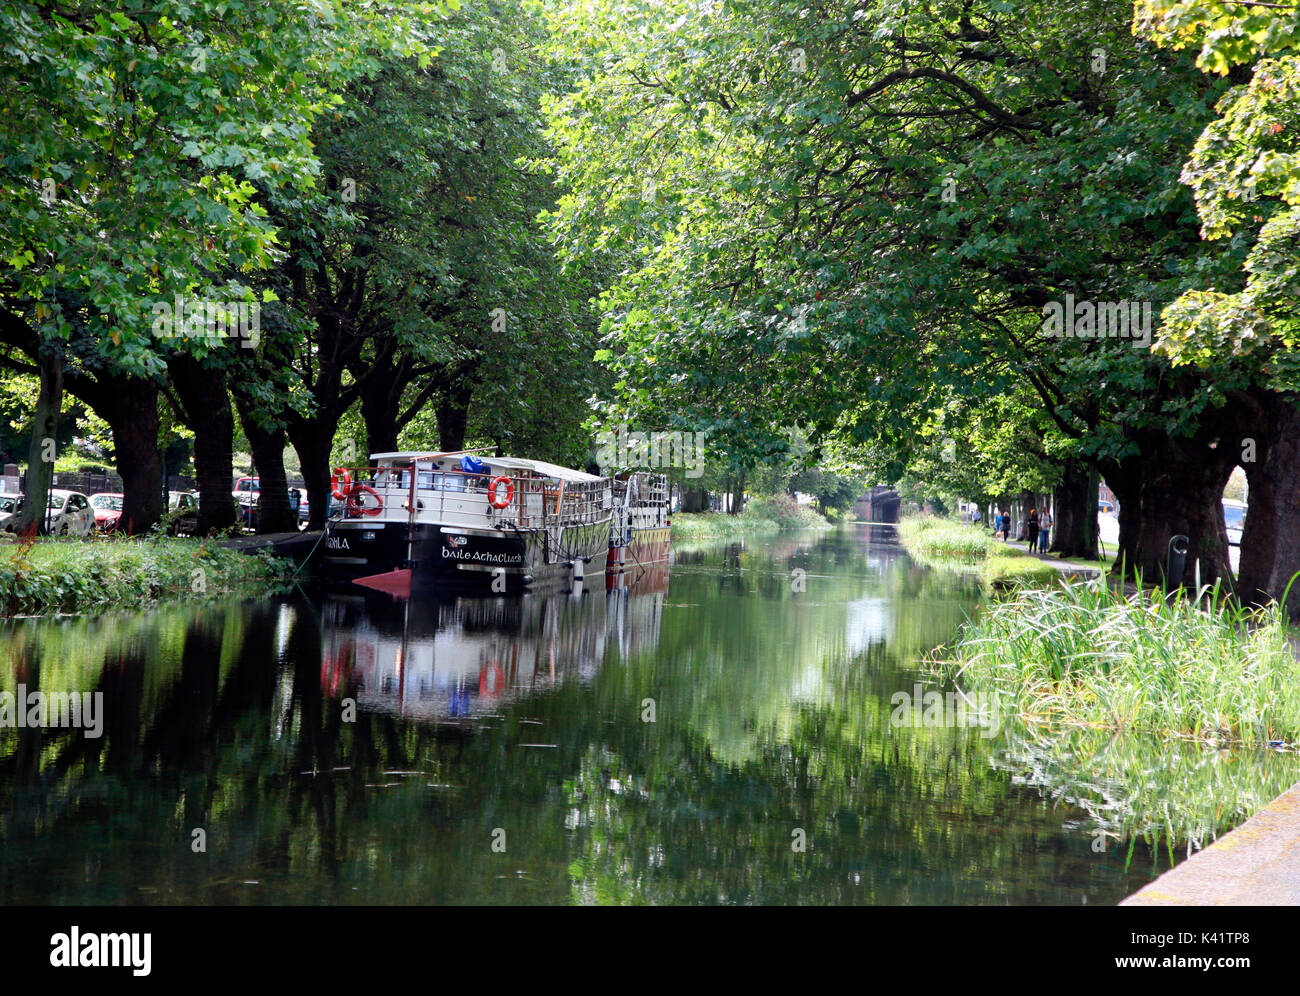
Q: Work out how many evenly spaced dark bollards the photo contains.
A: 0